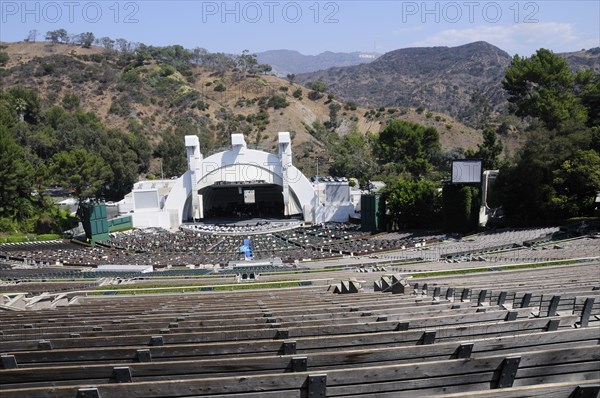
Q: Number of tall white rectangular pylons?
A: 3